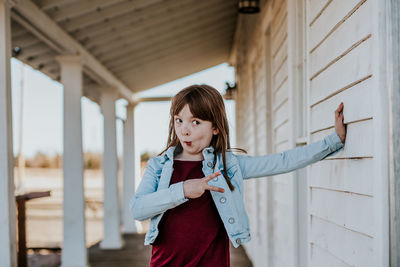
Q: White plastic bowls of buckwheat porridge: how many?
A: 0